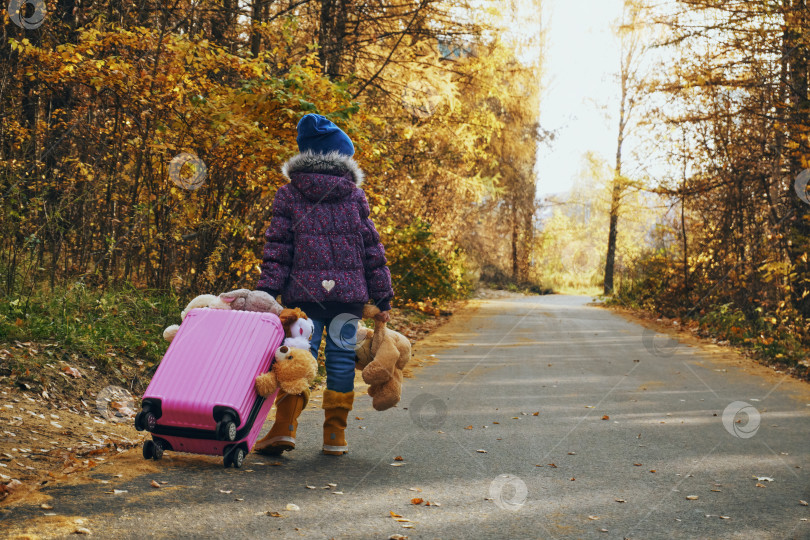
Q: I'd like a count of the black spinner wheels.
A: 4